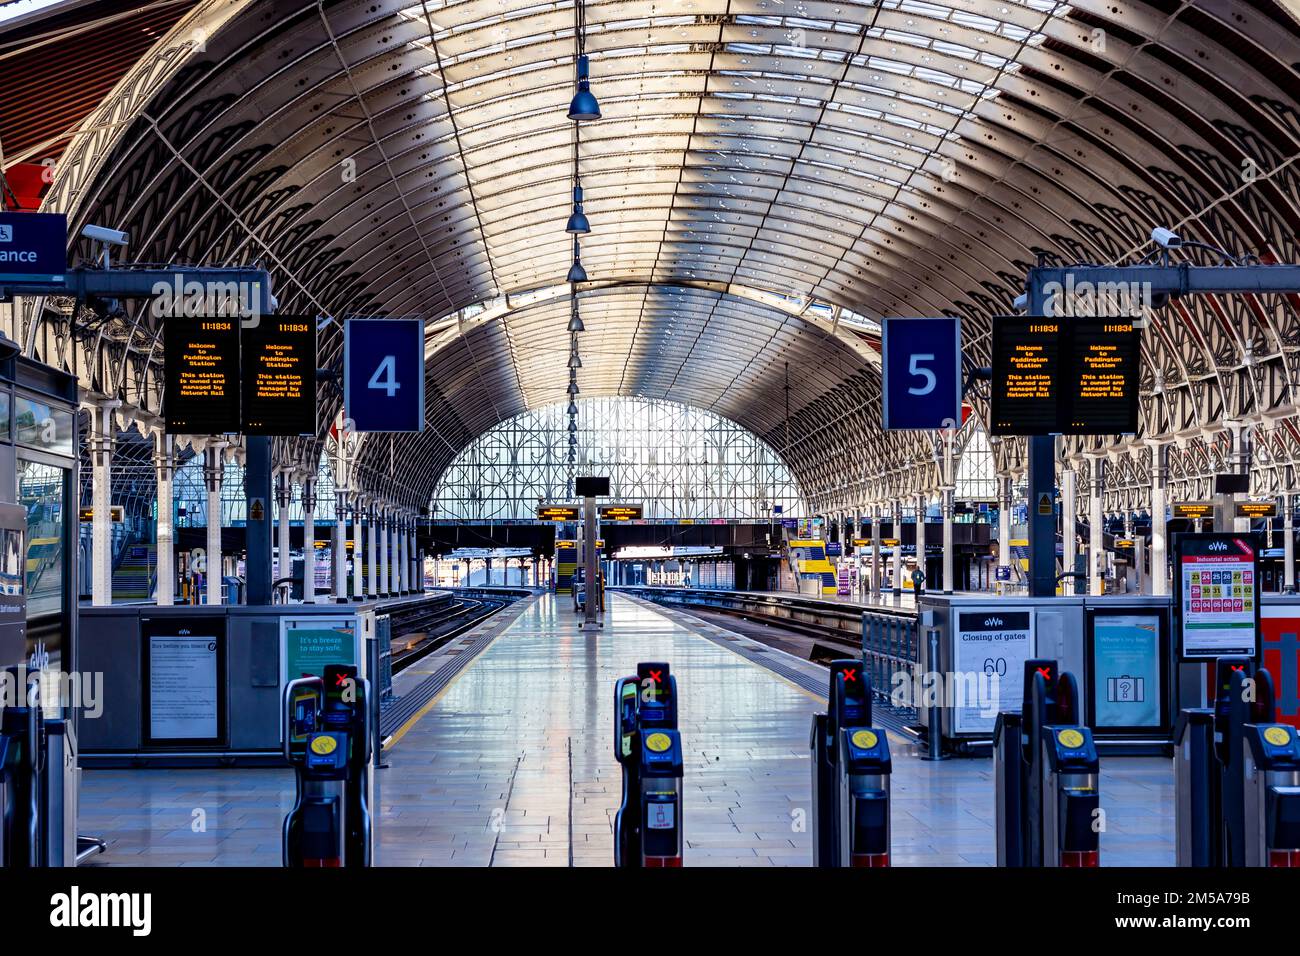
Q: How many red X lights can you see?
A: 5